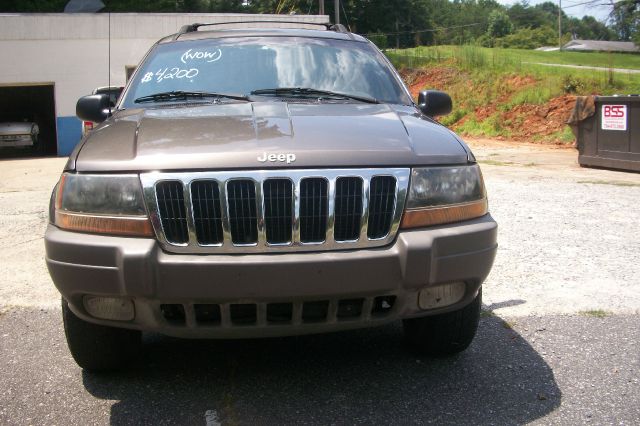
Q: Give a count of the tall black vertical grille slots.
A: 7